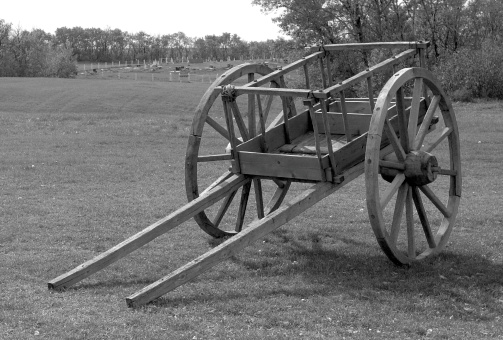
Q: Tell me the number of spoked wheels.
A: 2